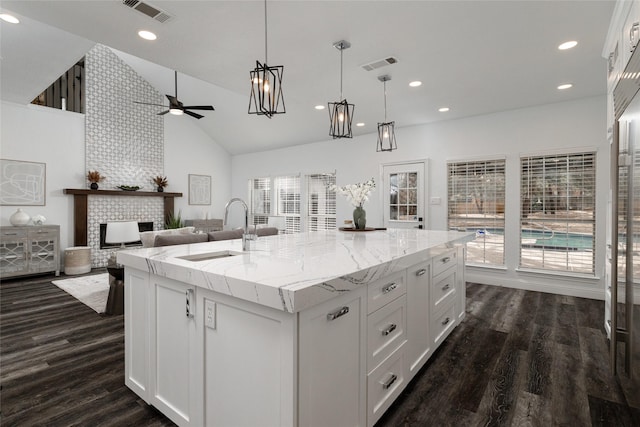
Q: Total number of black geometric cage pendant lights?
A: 3